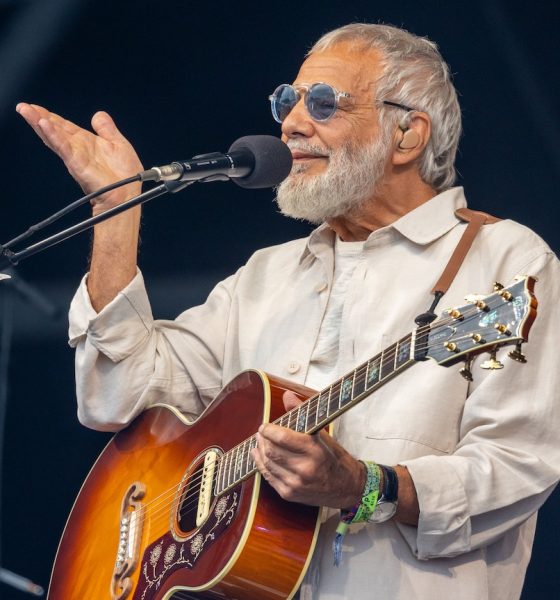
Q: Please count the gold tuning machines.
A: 6